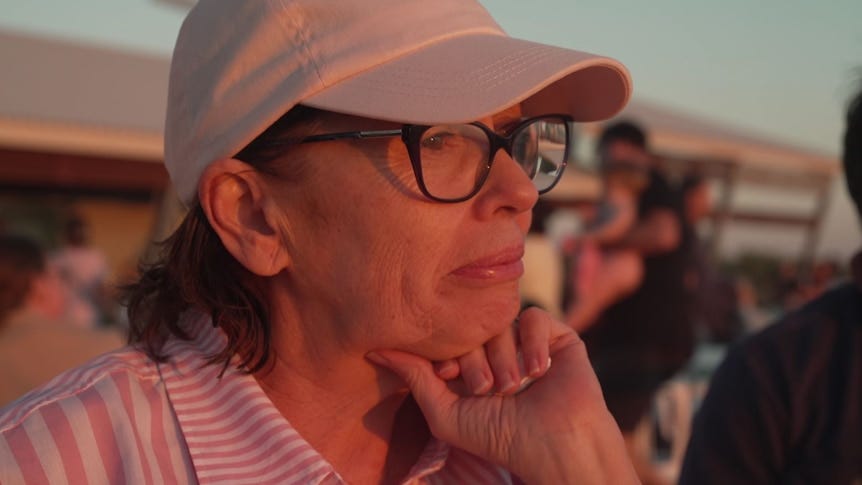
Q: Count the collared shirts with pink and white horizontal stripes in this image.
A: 1